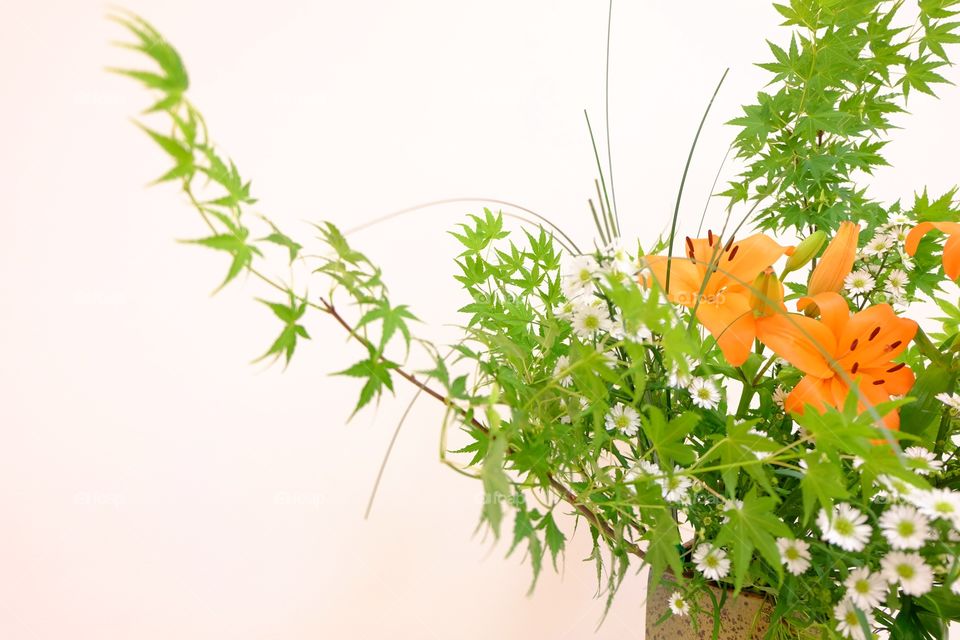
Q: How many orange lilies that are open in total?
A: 3